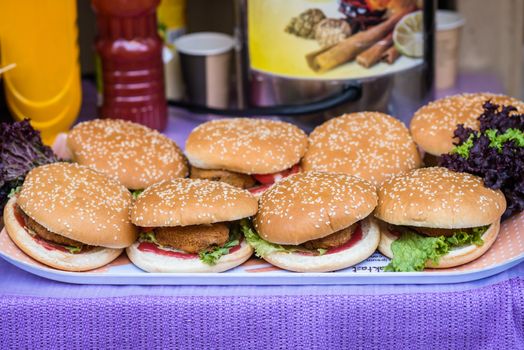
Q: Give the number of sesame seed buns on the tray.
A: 8